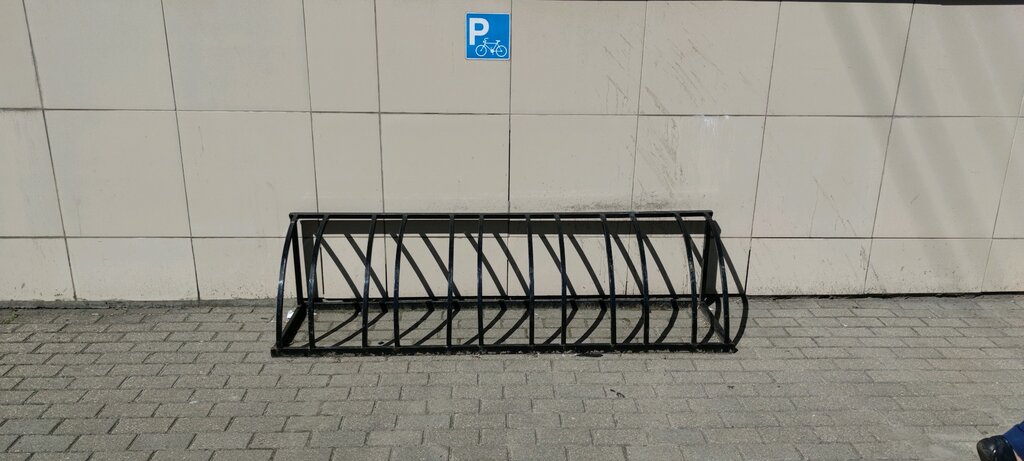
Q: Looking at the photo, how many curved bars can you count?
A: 12